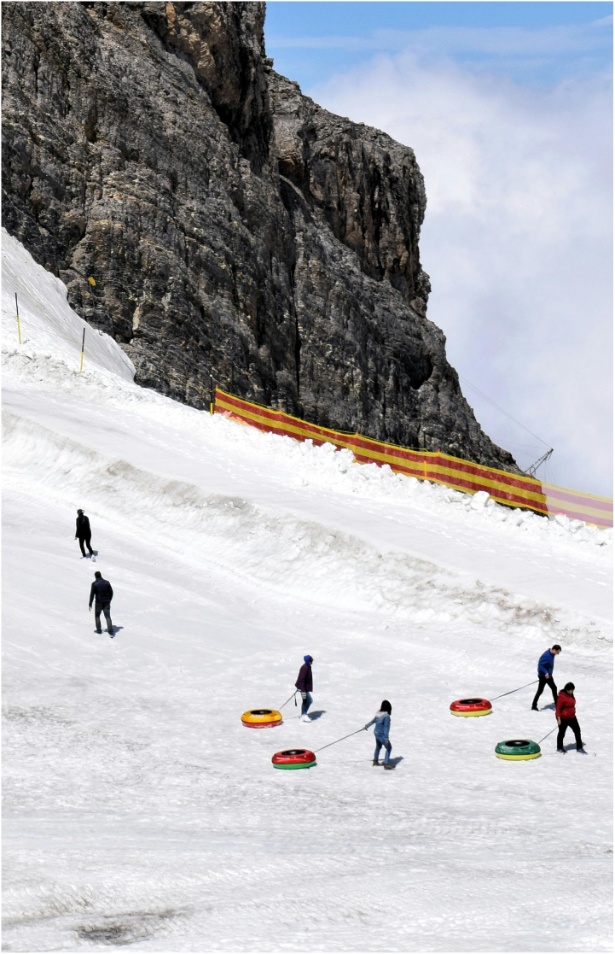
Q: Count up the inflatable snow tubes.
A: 4